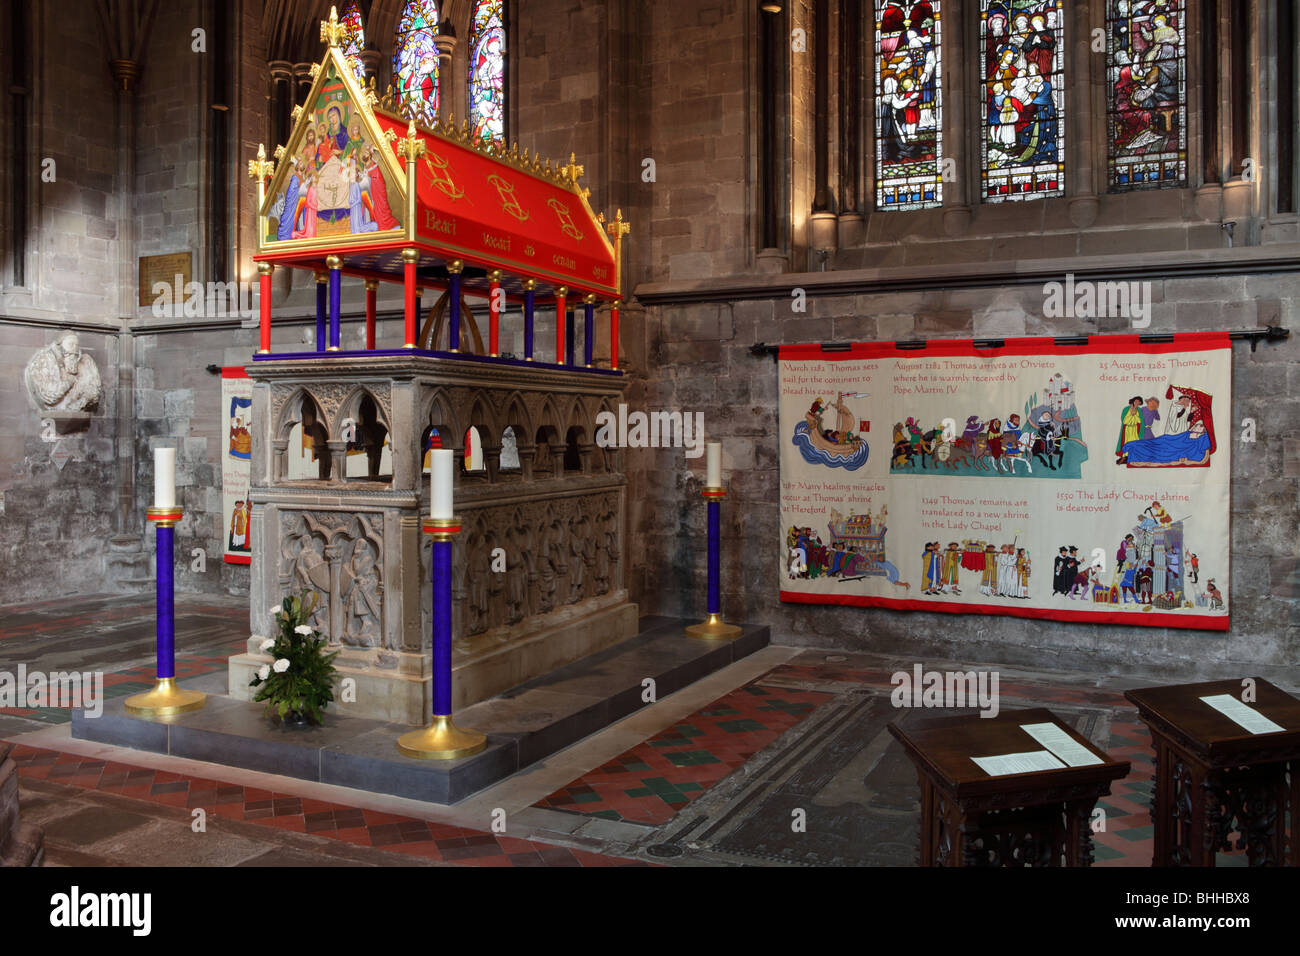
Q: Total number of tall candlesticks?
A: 3